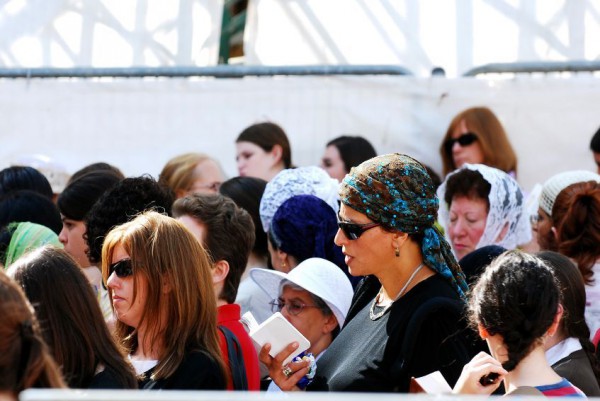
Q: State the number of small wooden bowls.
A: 0